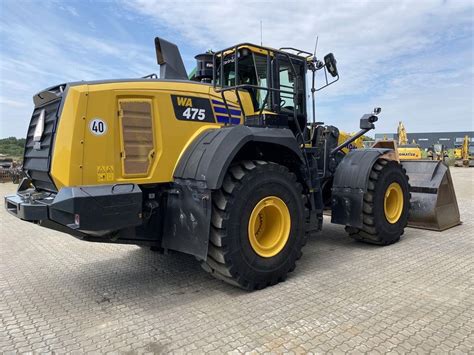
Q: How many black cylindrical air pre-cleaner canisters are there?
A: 1